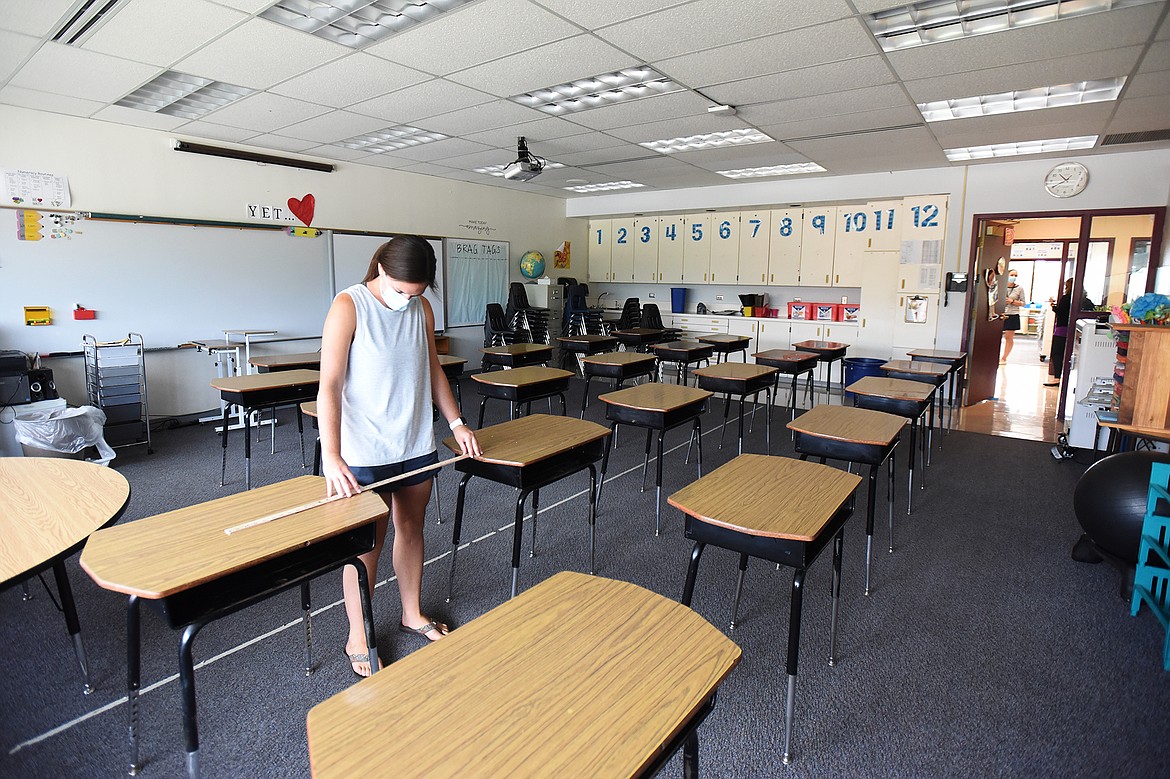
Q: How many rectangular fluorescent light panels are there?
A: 11